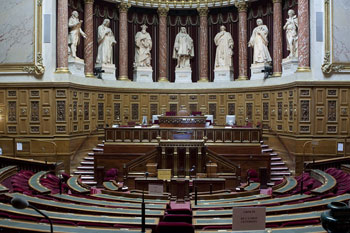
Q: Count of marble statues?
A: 7